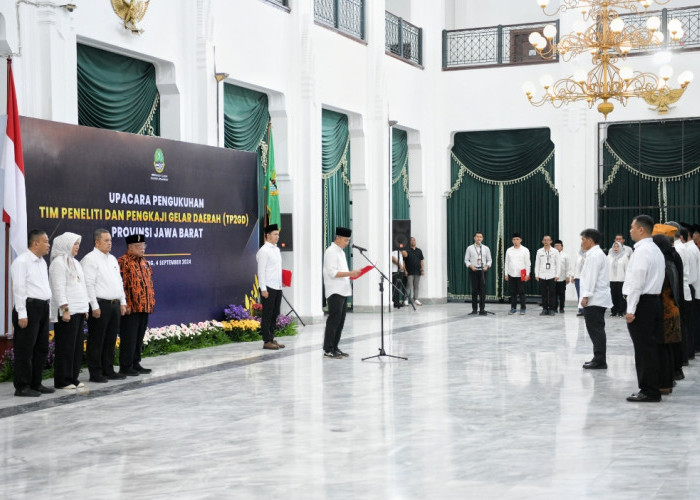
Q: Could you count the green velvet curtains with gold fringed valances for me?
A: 6